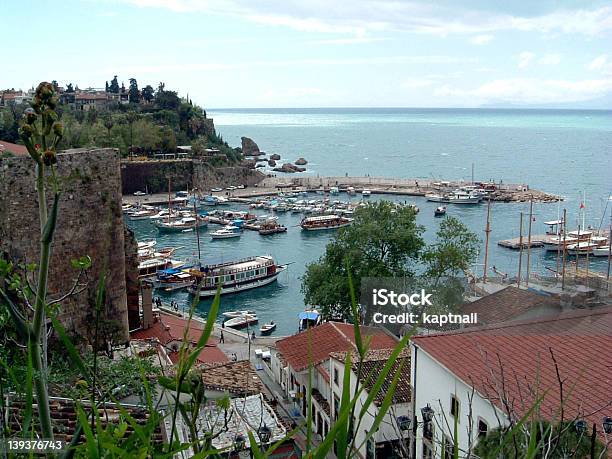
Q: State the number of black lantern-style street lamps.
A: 6